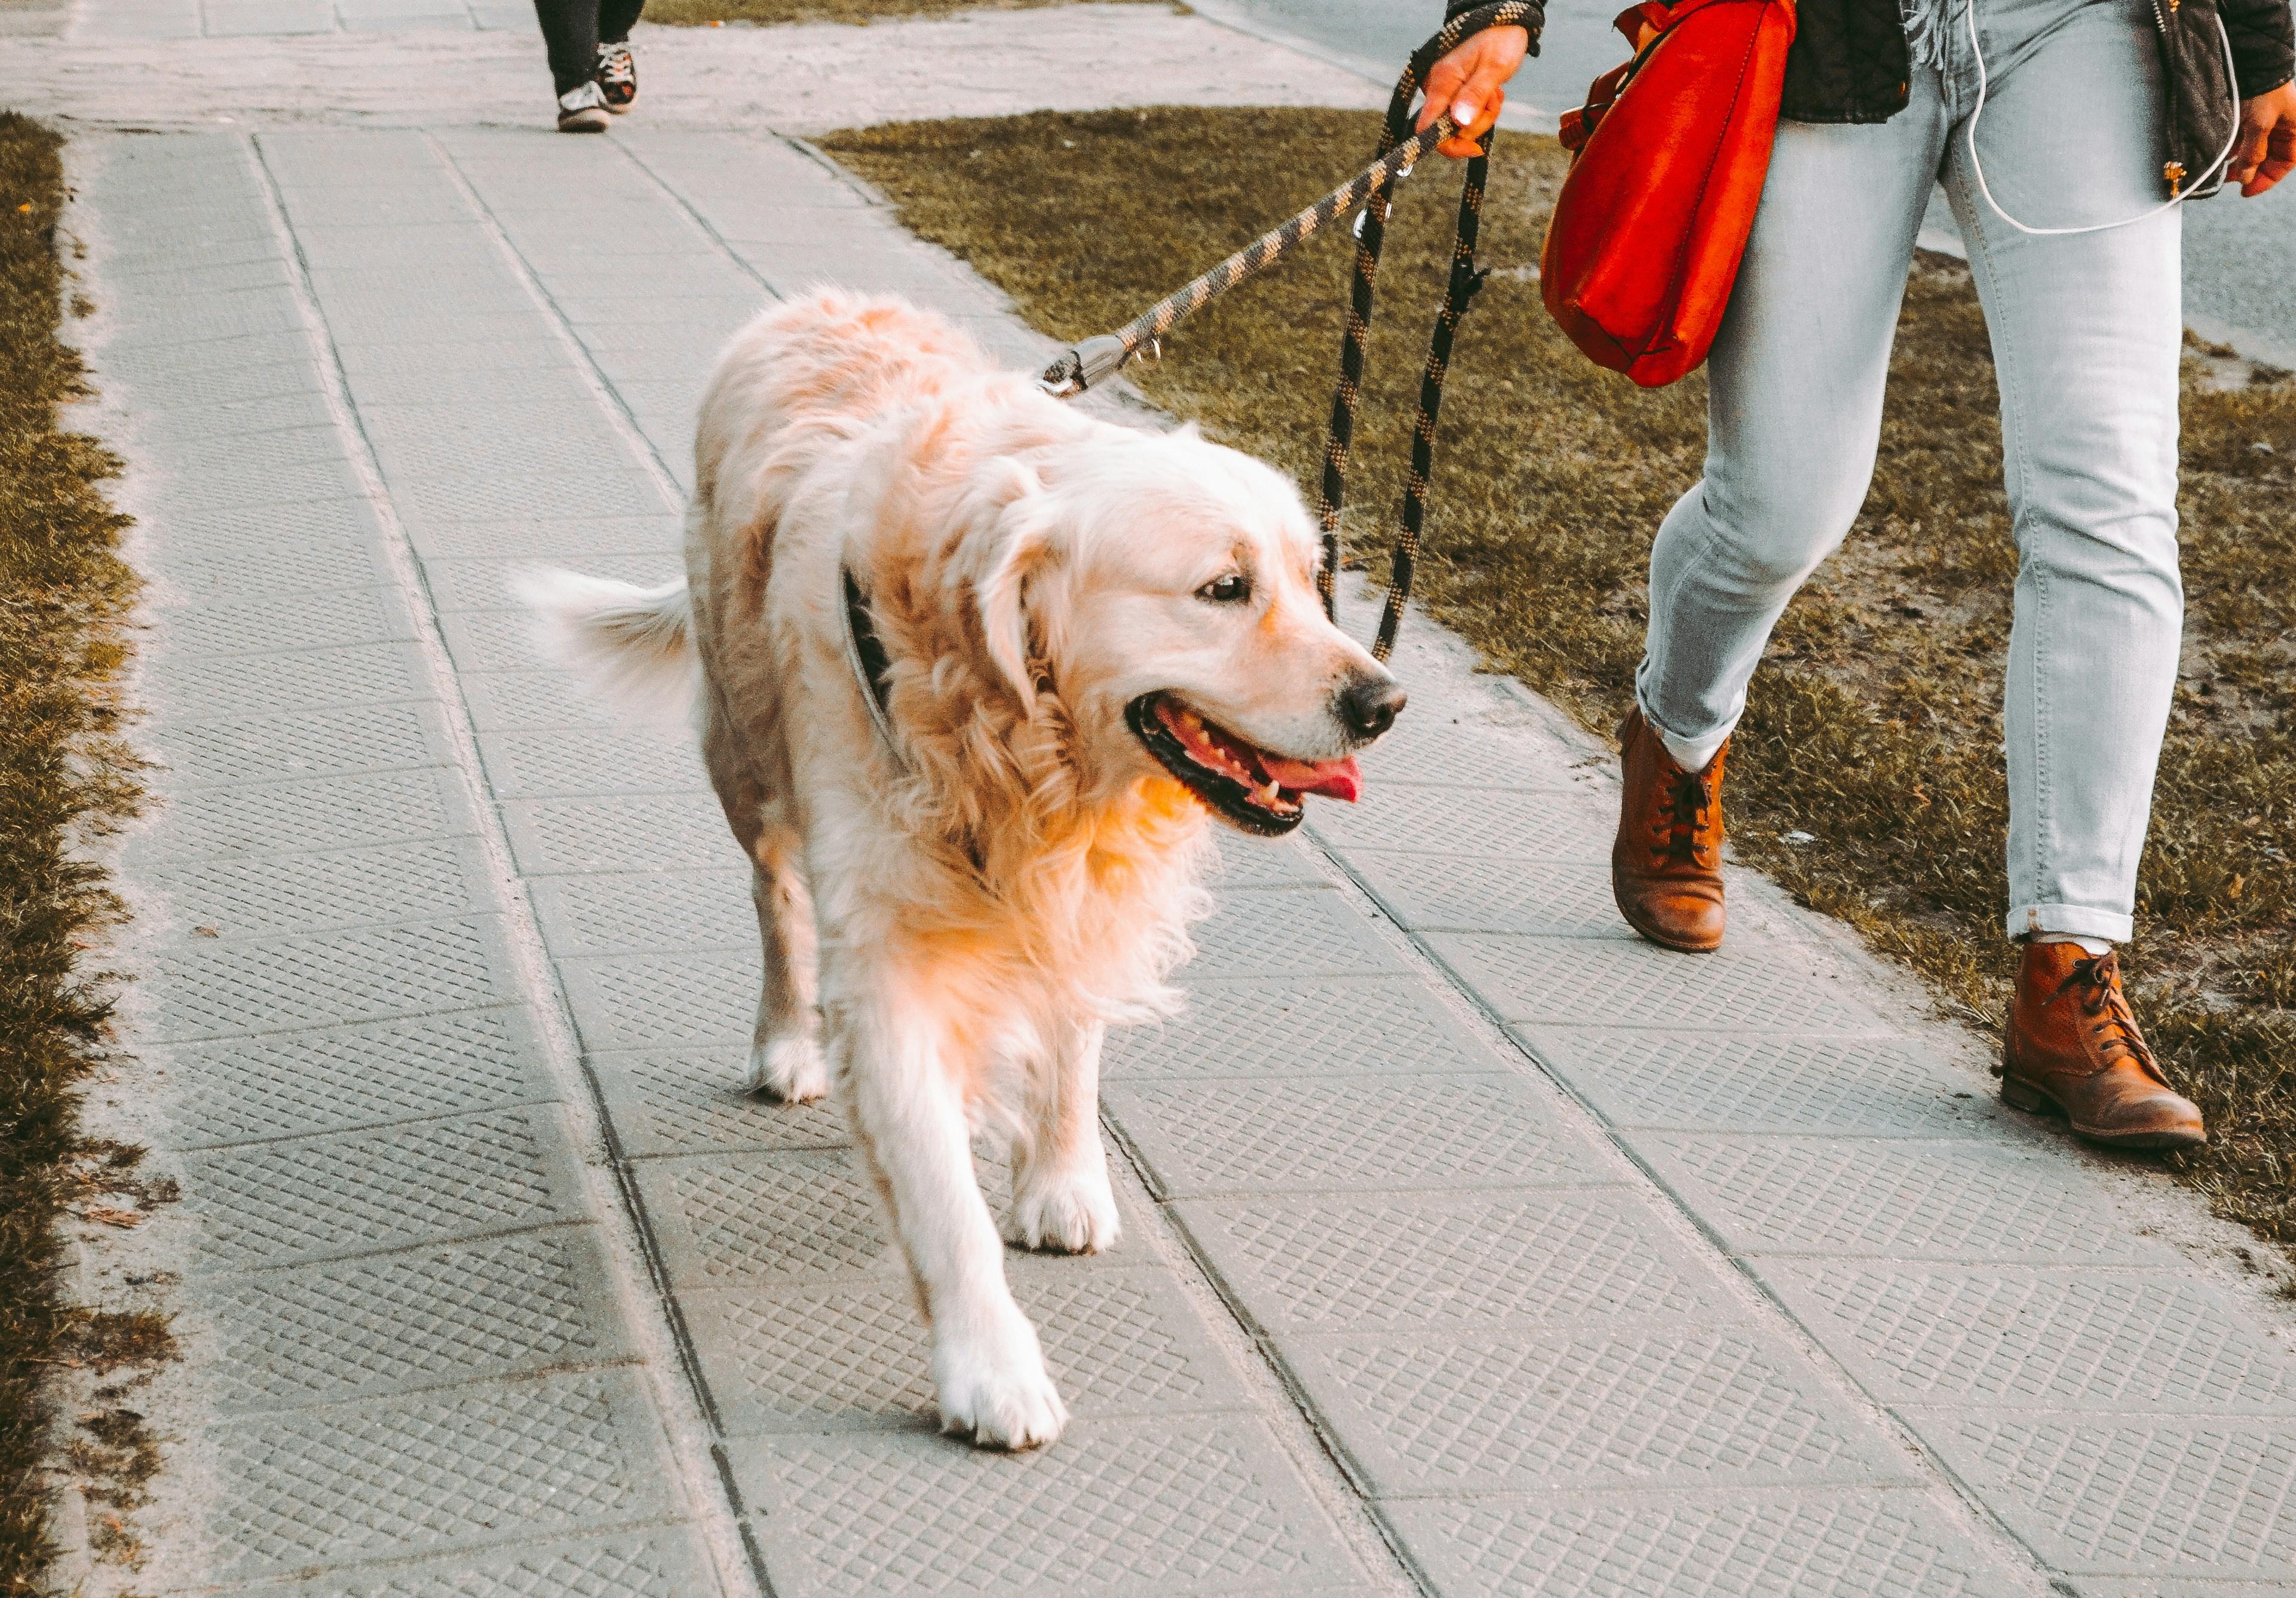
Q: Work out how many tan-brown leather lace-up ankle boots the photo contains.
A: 2